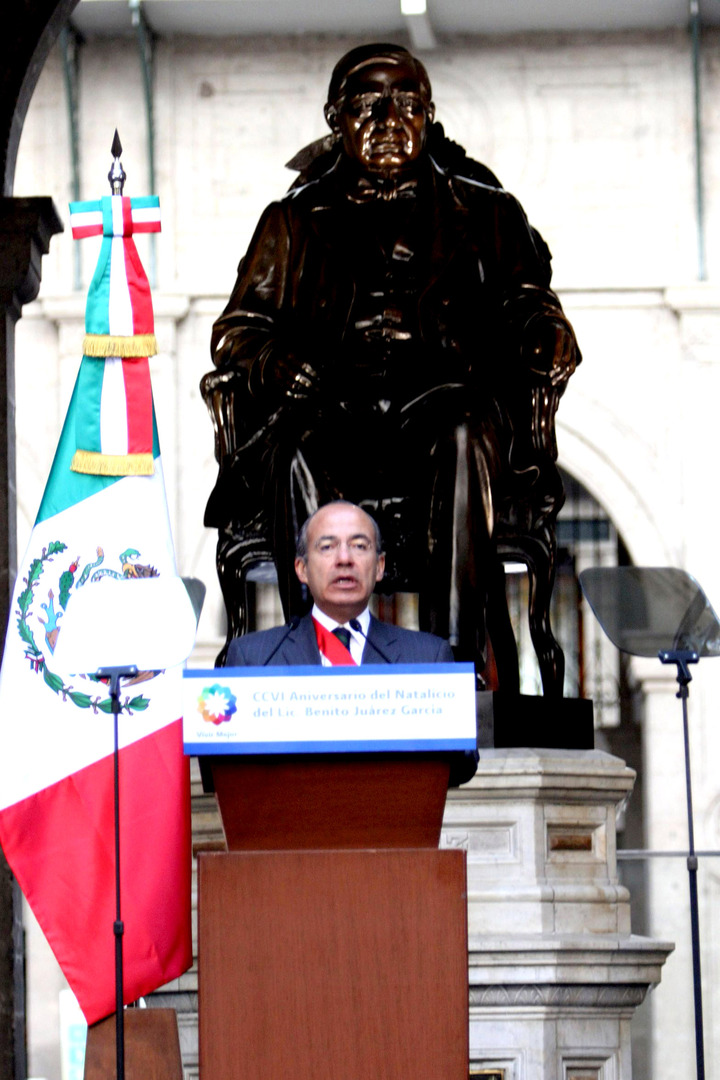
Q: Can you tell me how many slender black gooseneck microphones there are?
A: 2